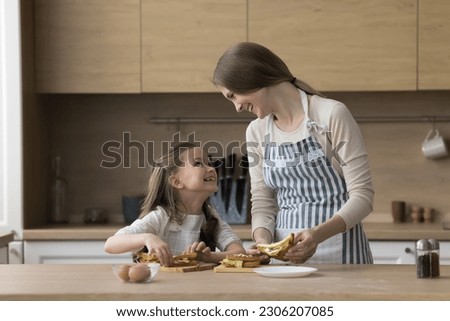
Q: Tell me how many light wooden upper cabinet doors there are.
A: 4